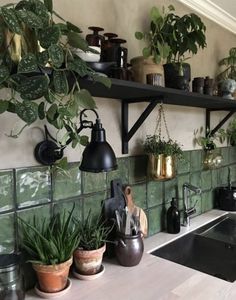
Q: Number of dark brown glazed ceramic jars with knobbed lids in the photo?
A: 3